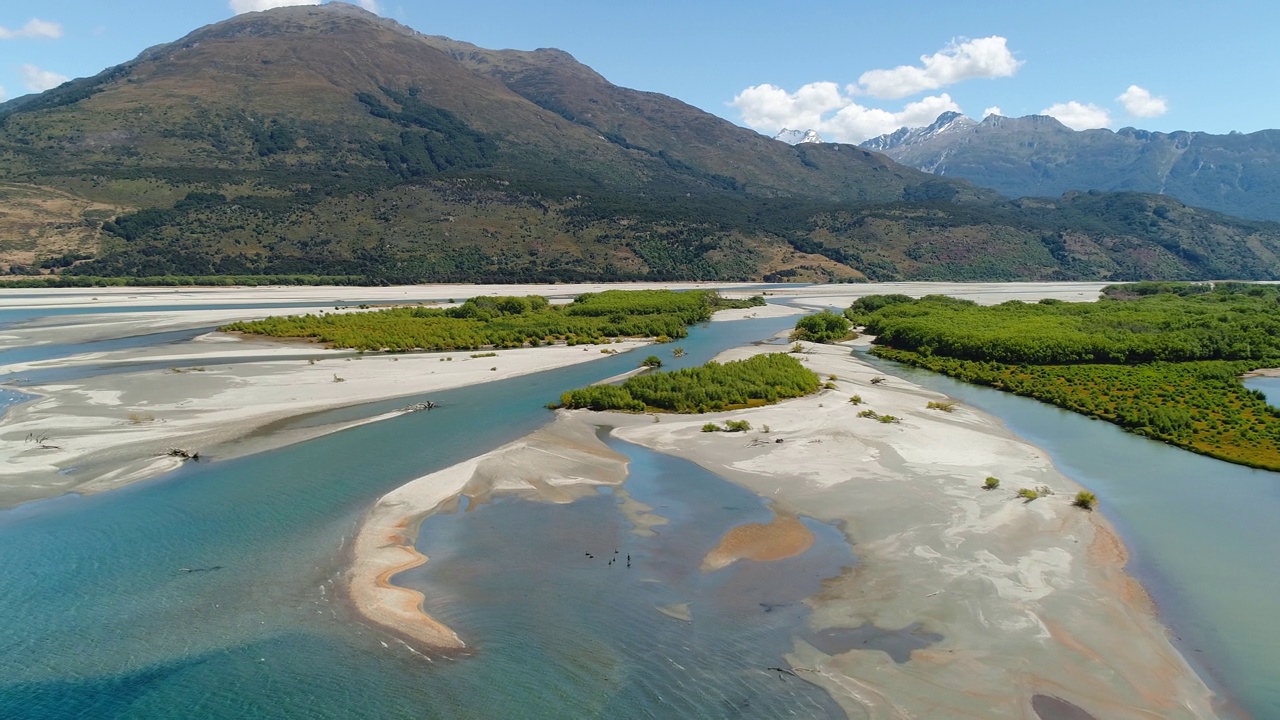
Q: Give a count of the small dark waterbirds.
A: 7